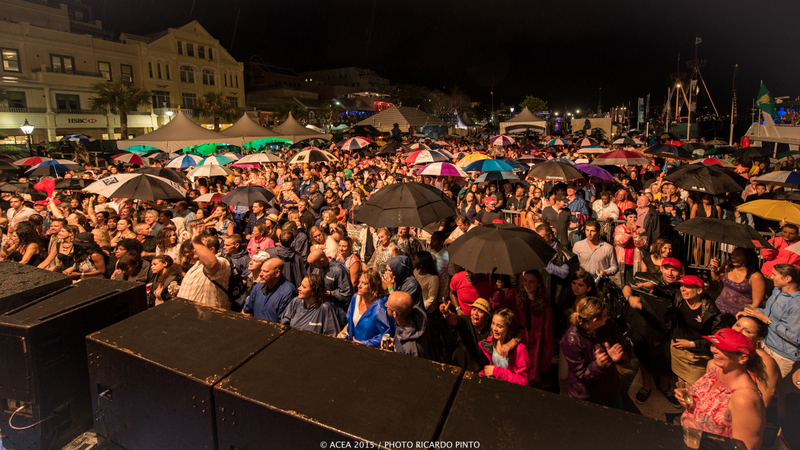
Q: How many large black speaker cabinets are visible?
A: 5